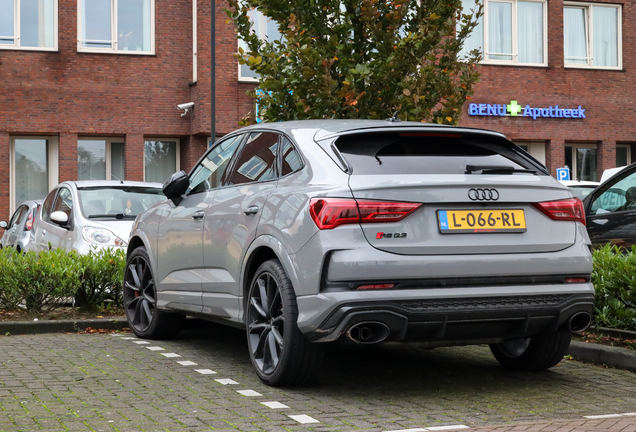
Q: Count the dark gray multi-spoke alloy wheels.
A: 2